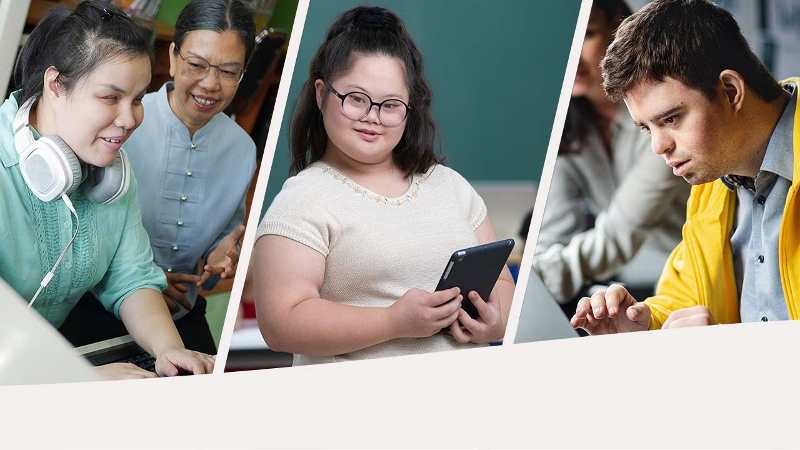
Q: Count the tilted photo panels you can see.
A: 3